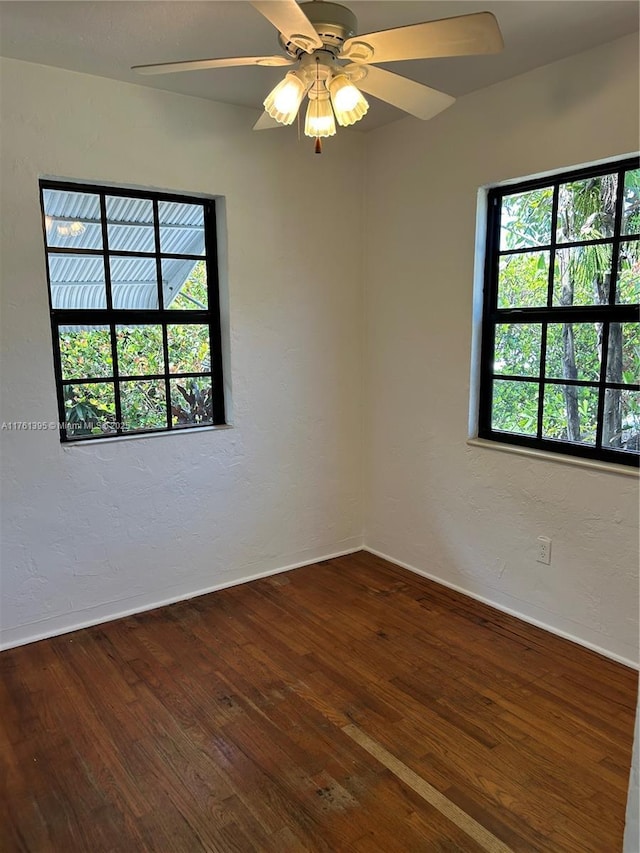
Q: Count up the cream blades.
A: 5